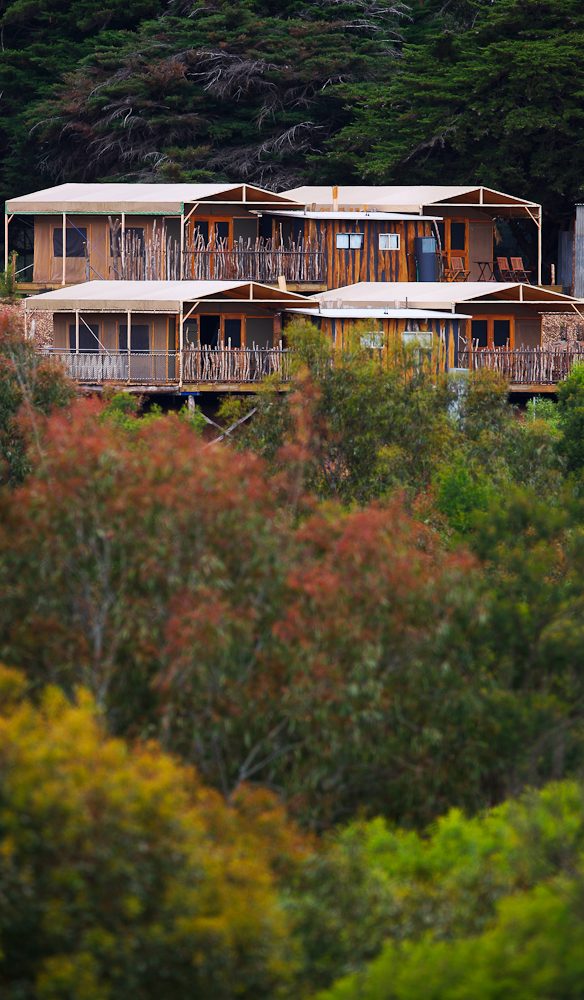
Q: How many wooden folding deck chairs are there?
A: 3